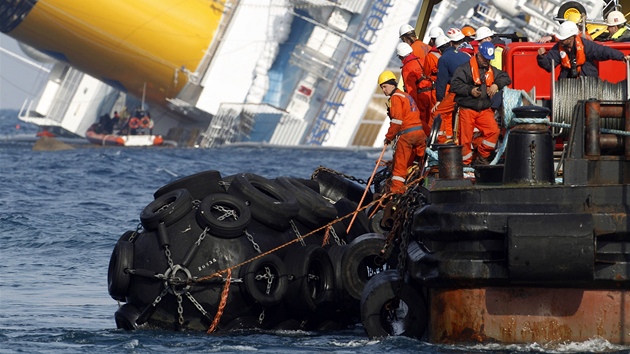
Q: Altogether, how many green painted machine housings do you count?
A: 0